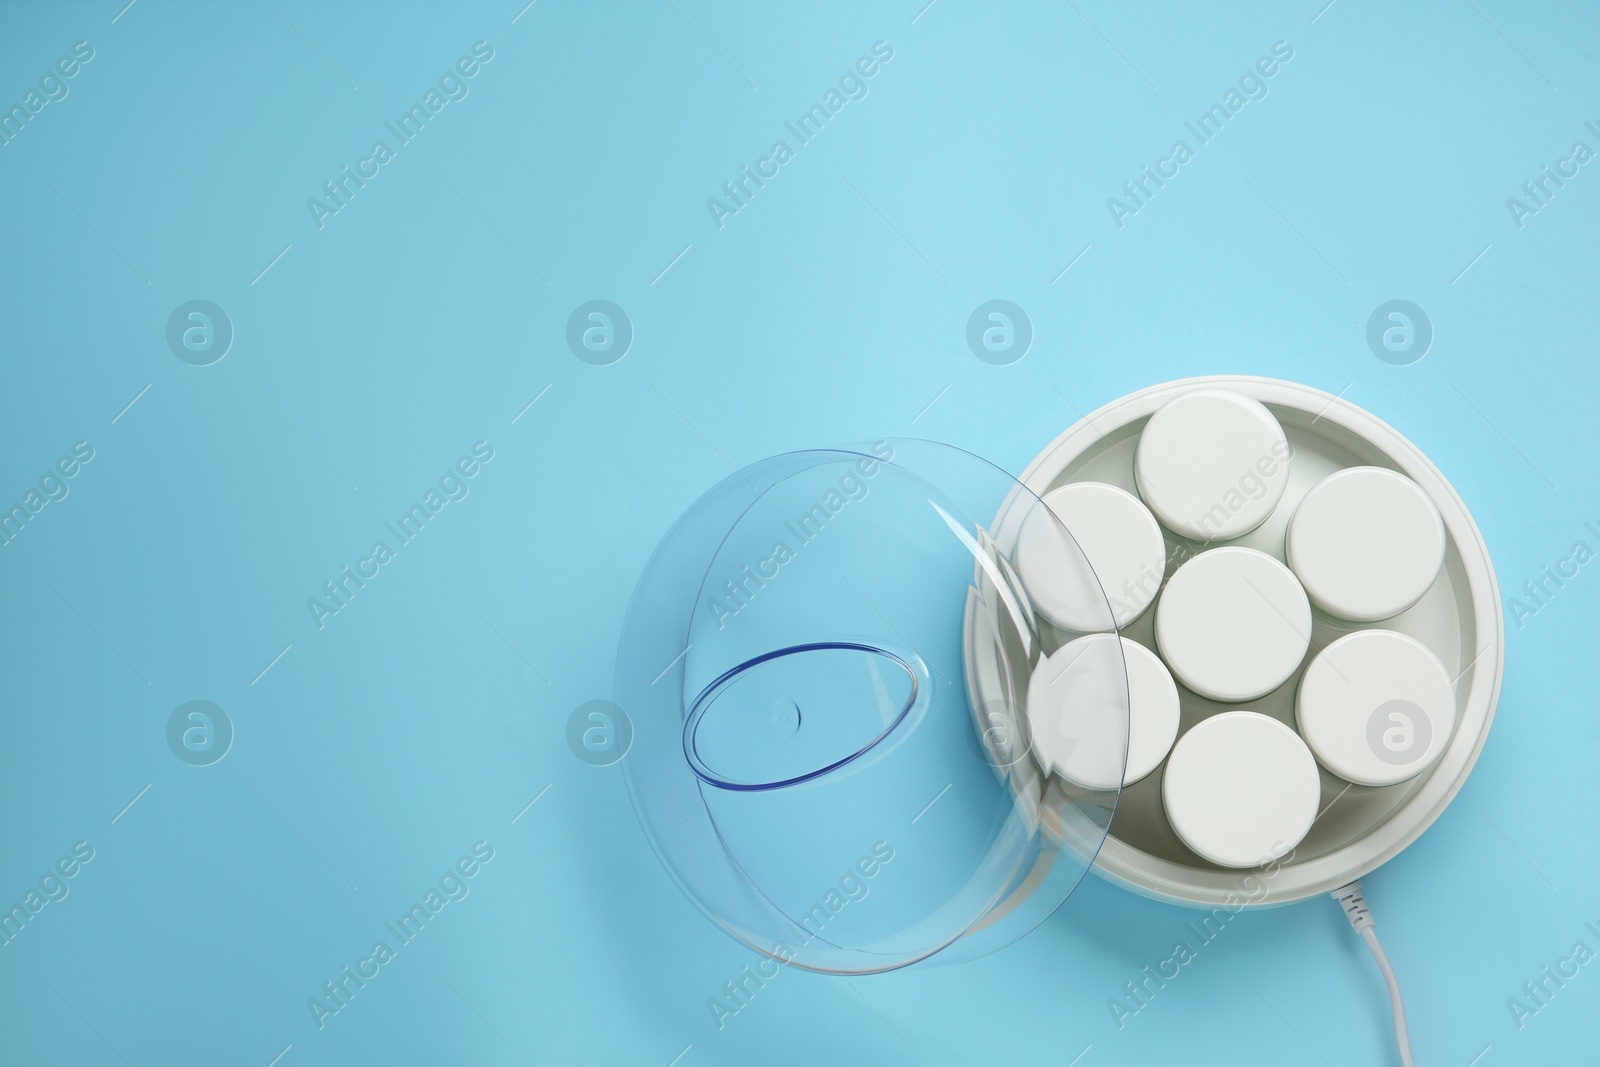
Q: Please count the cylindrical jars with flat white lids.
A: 7